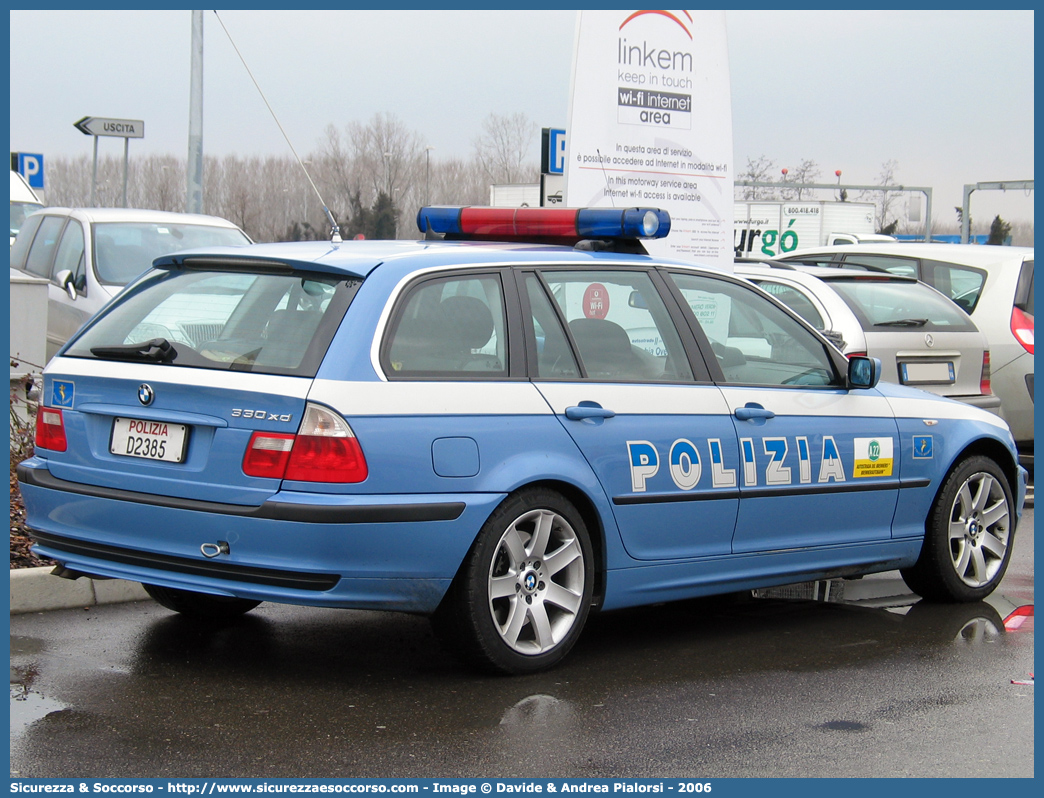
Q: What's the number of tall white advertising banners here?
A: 1